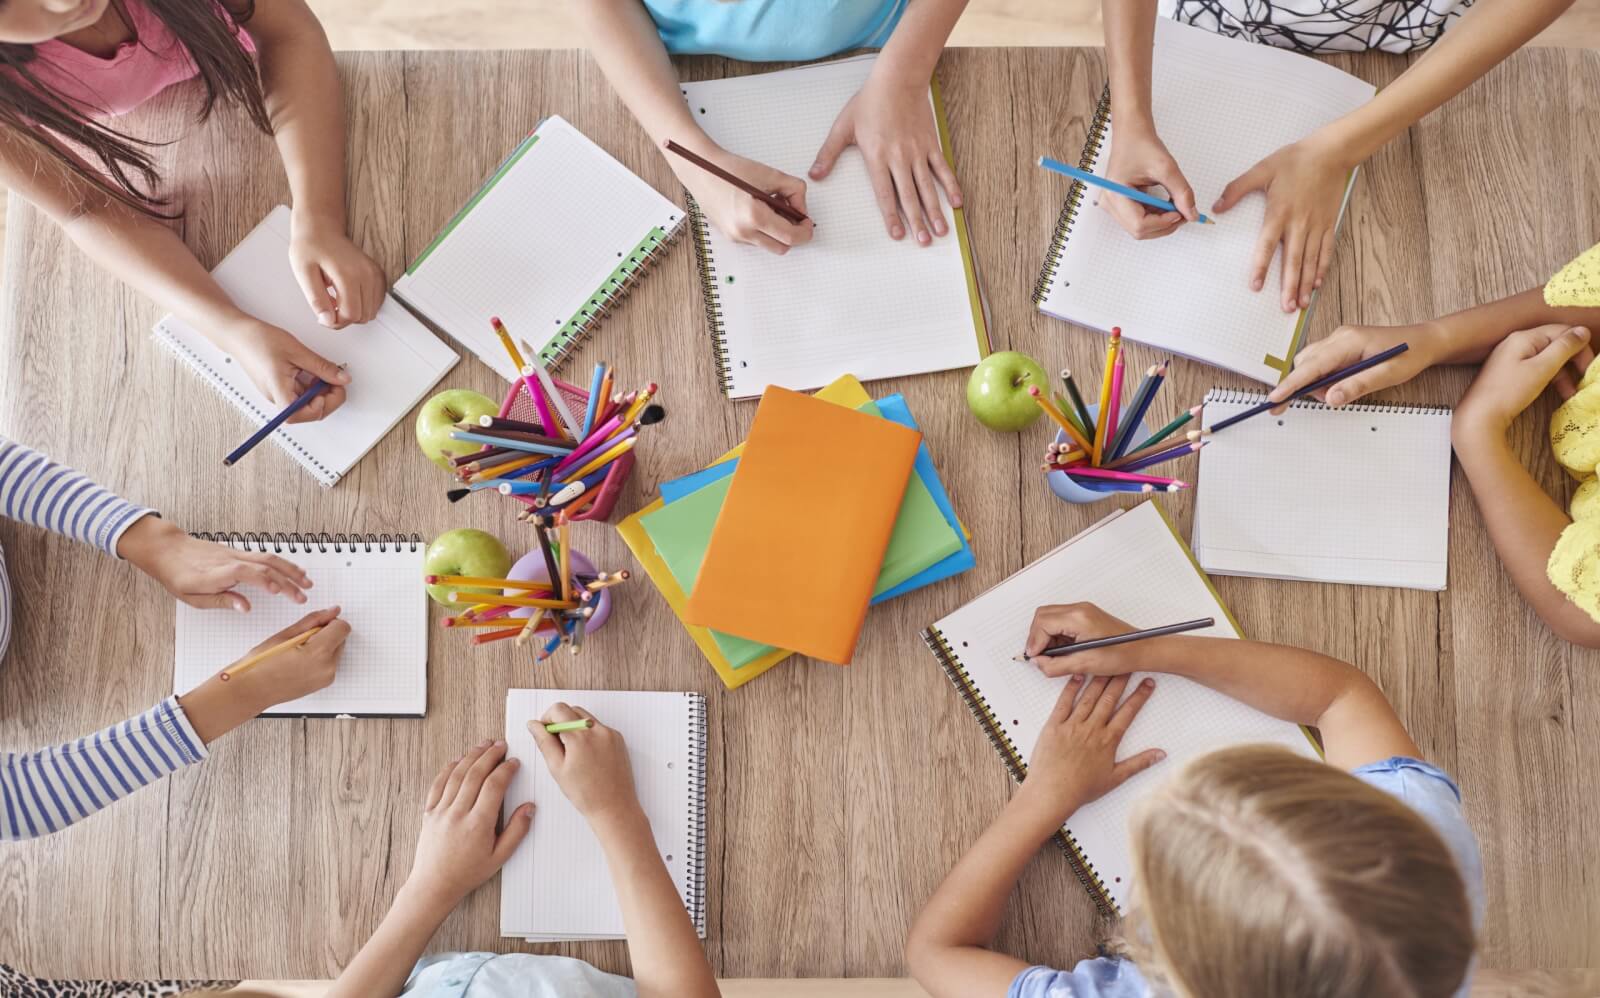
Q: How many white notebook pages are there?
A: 8